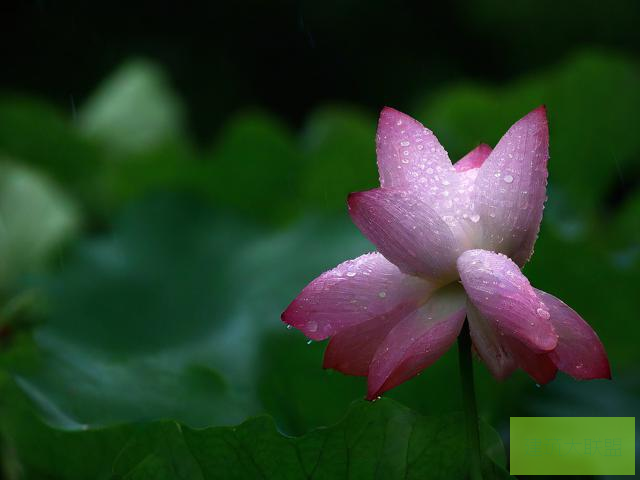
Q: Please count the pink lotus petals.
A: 11